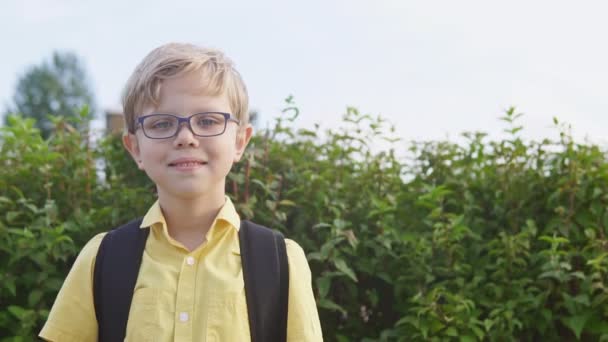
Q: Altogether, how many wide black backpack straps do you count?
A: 2